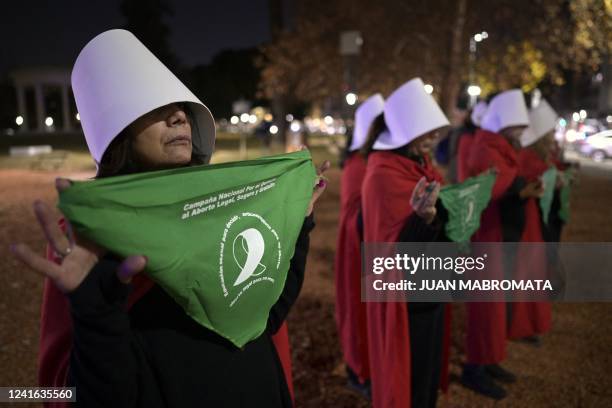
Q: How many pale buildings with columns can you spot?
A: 1